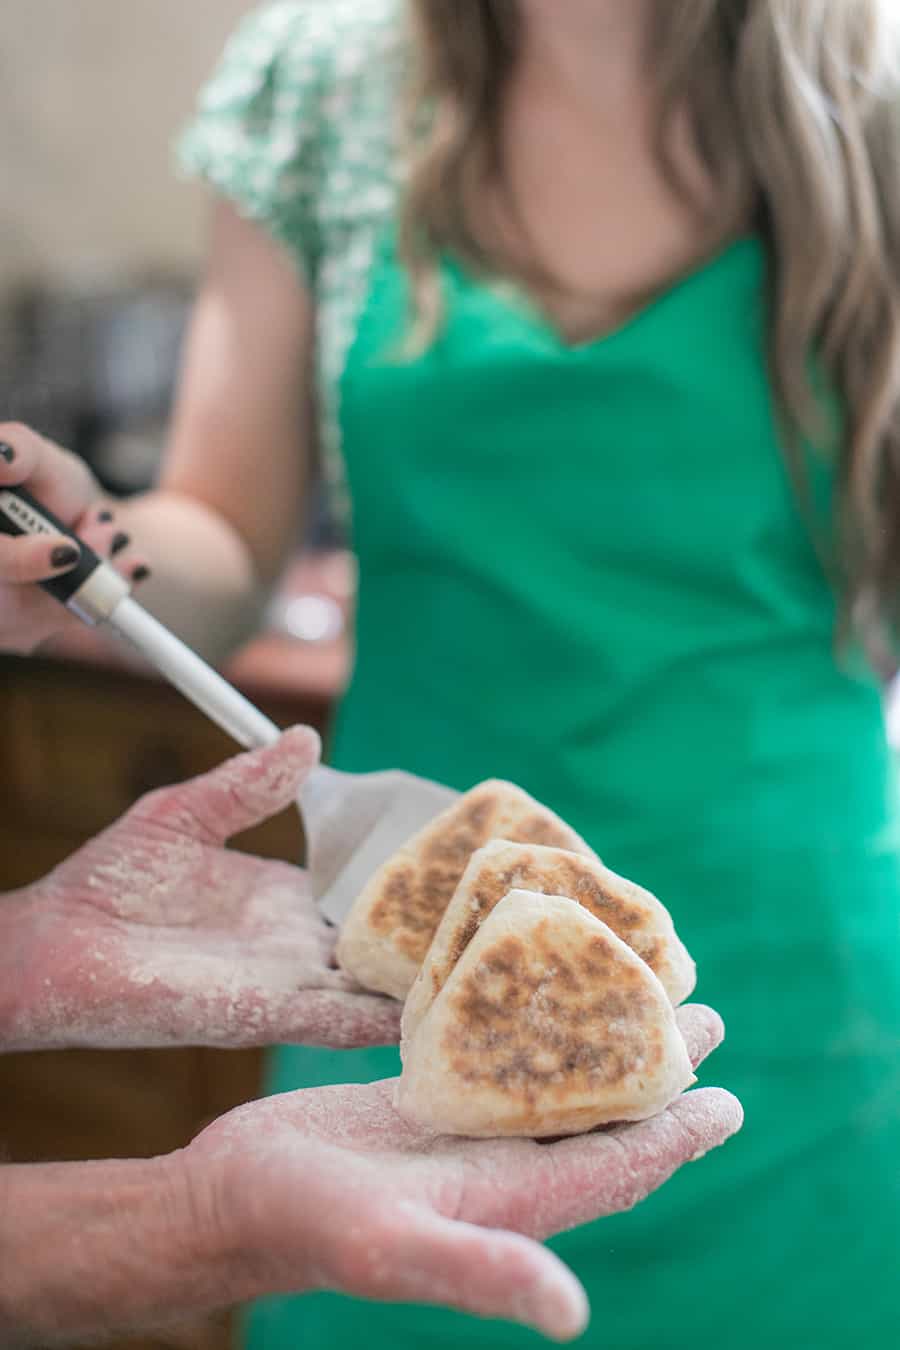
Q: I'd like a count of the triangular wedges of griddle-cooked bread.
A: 3